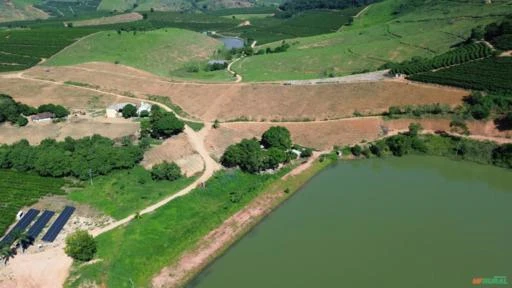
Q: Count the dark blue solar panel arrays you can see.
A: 3